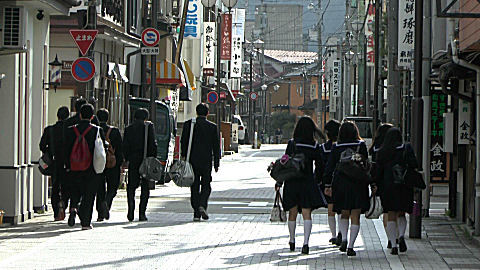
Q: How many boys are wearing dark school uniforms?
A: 6